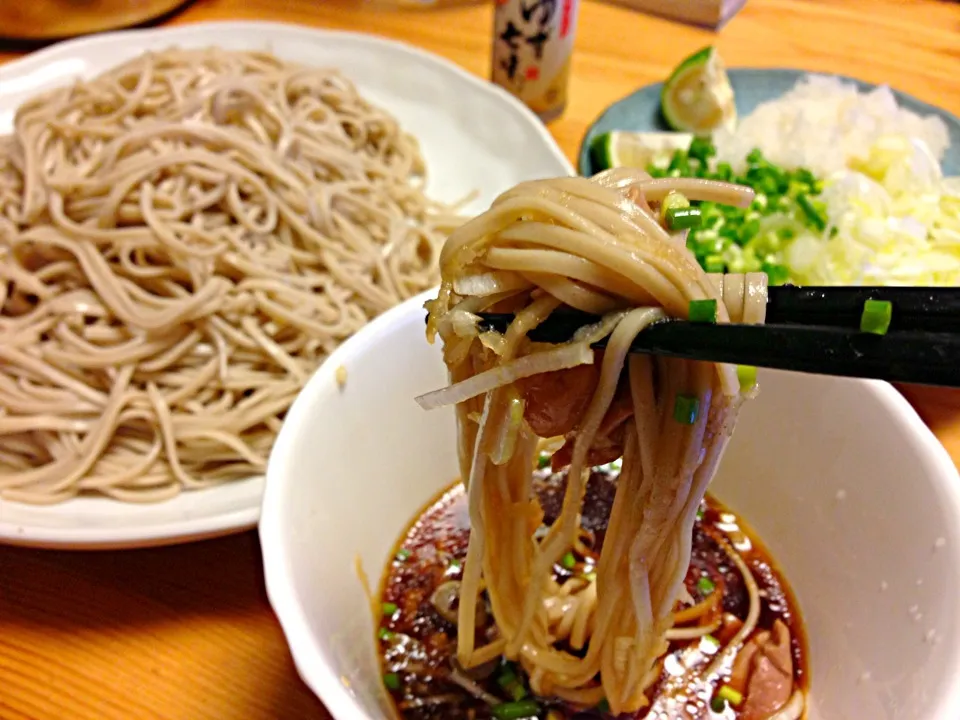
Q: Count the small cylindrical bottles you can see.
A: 1